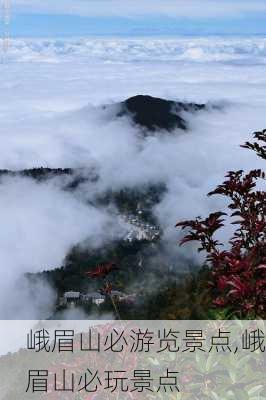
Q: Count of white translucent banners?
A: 1